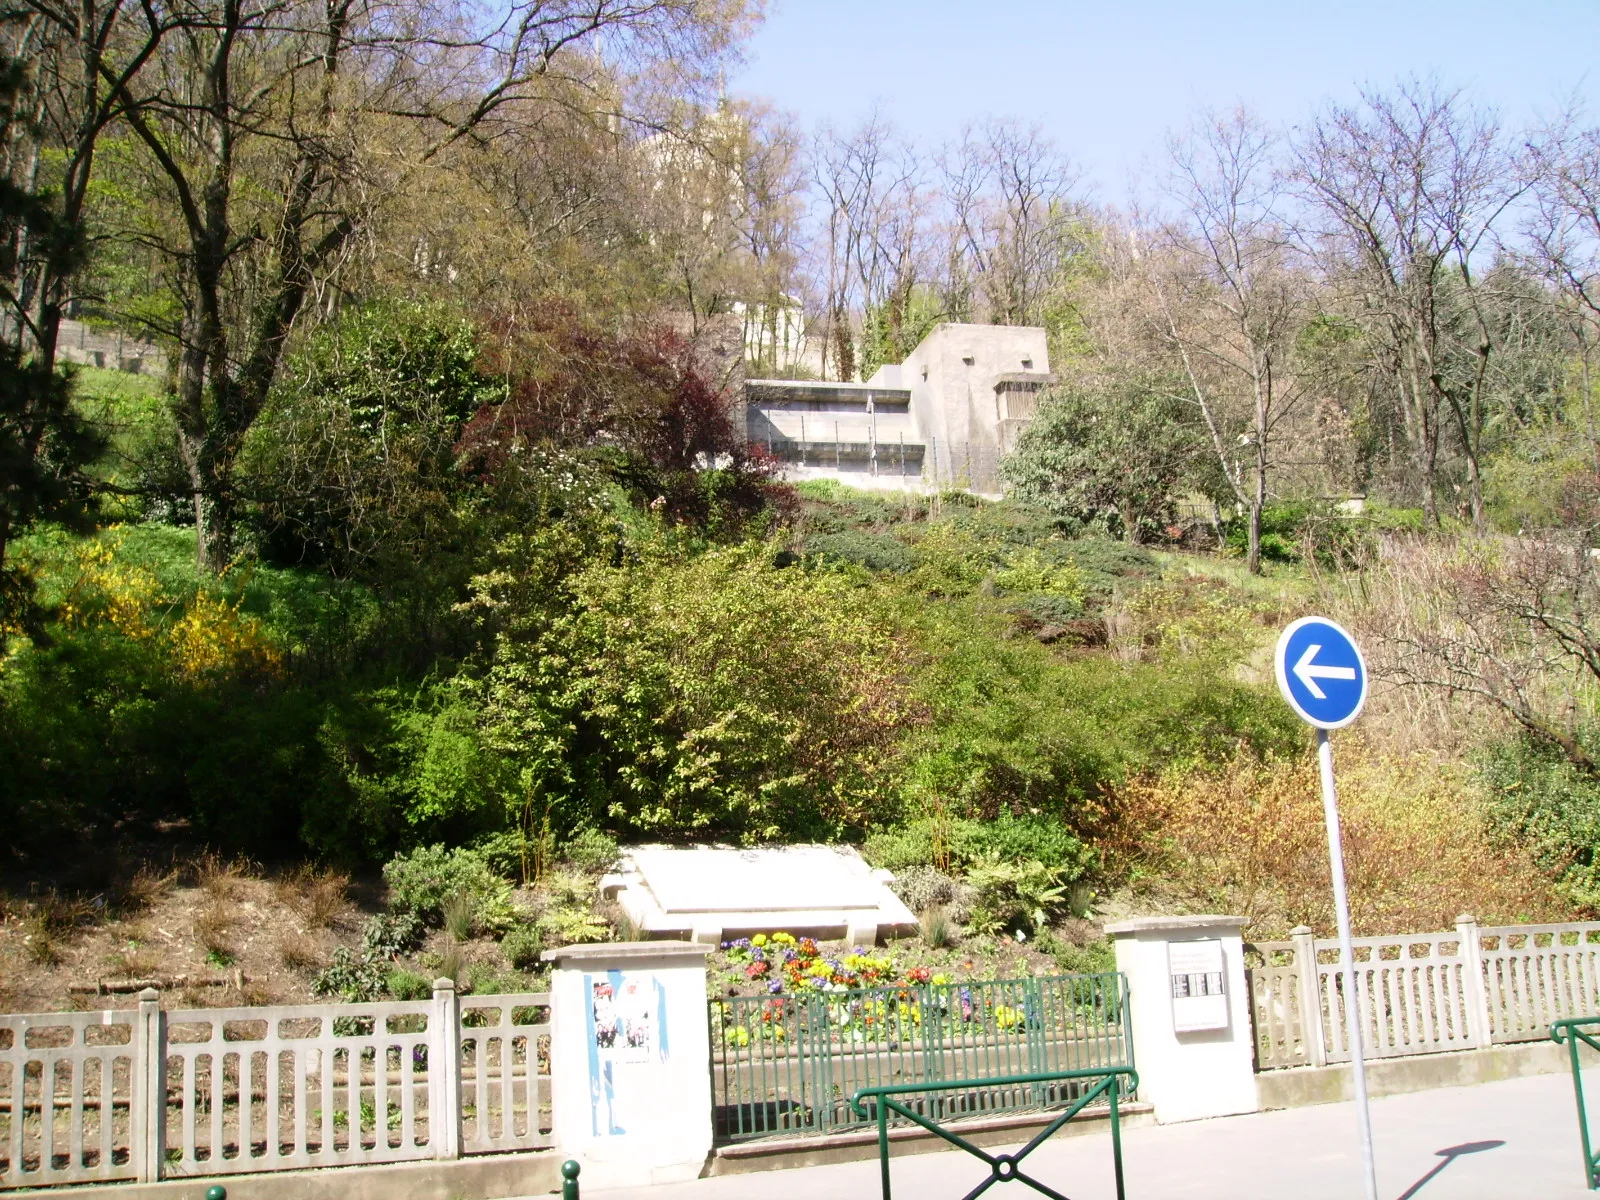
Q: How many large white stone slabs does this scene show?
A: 1